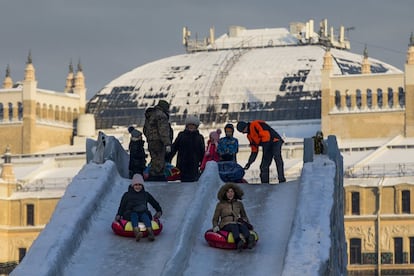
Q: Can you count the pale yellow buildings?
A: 2